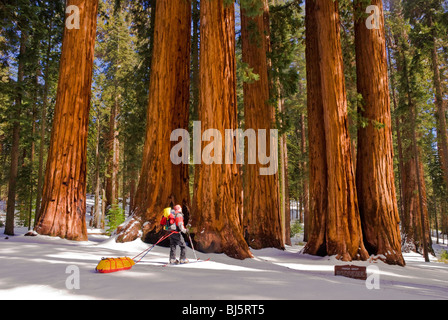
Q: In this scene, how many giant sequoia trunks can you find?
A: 7